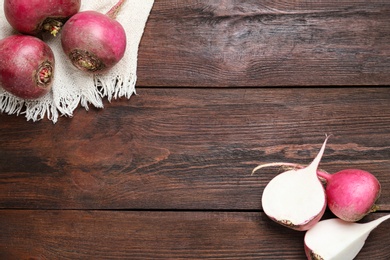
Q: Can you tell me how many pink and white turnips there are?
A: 6